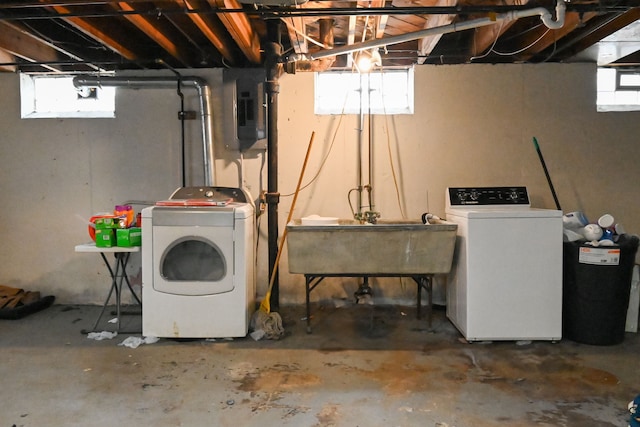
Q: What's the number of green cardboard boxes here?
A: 3